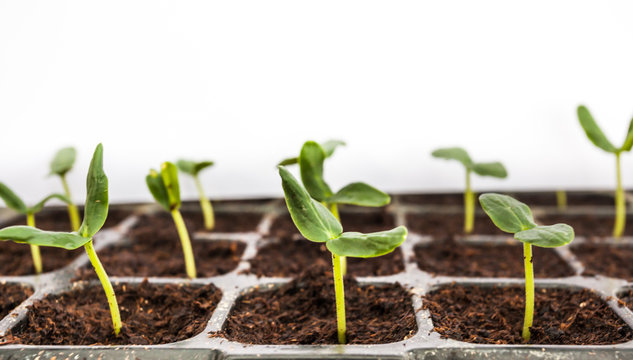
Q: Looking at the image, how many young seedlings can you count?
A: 11